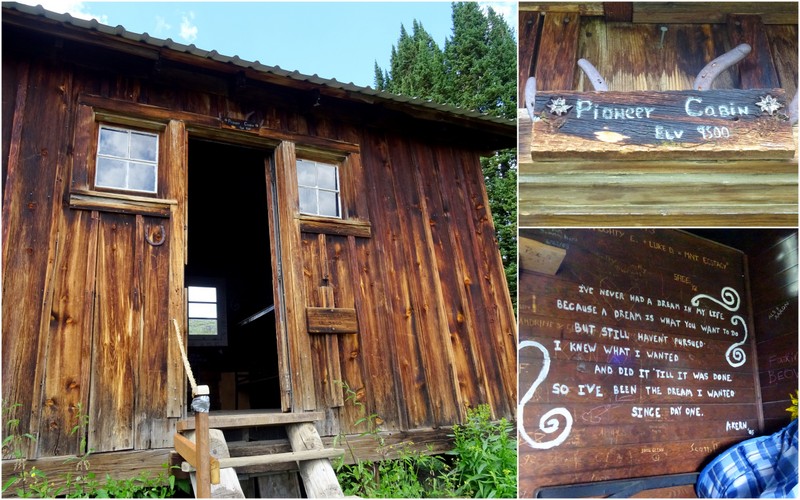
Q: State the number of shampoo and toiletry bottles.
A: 0